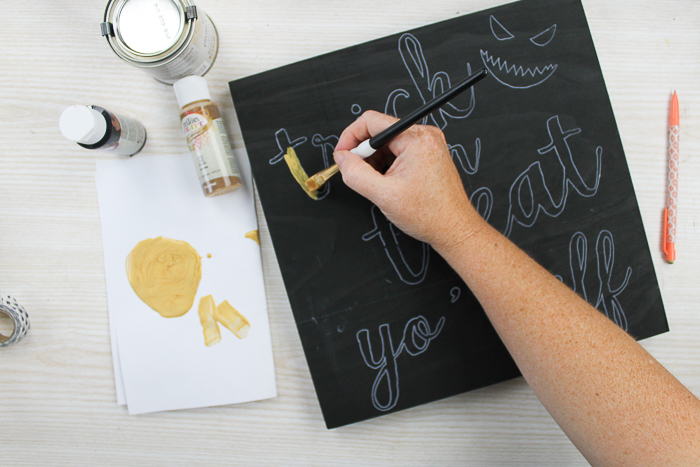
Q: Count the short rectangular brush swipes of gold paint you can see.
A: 2